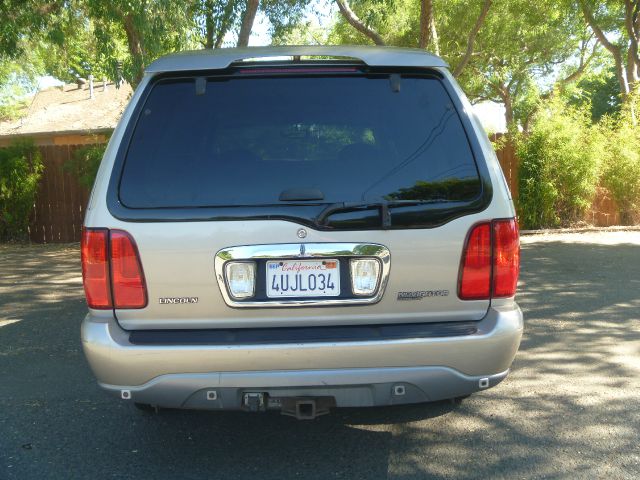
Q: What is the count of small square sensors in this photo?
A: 4